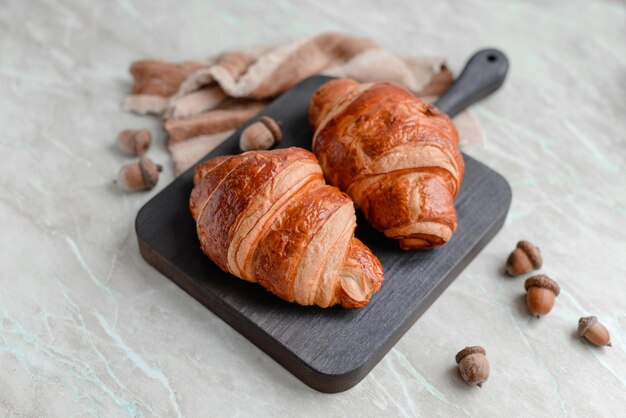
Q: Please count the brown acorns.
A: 7